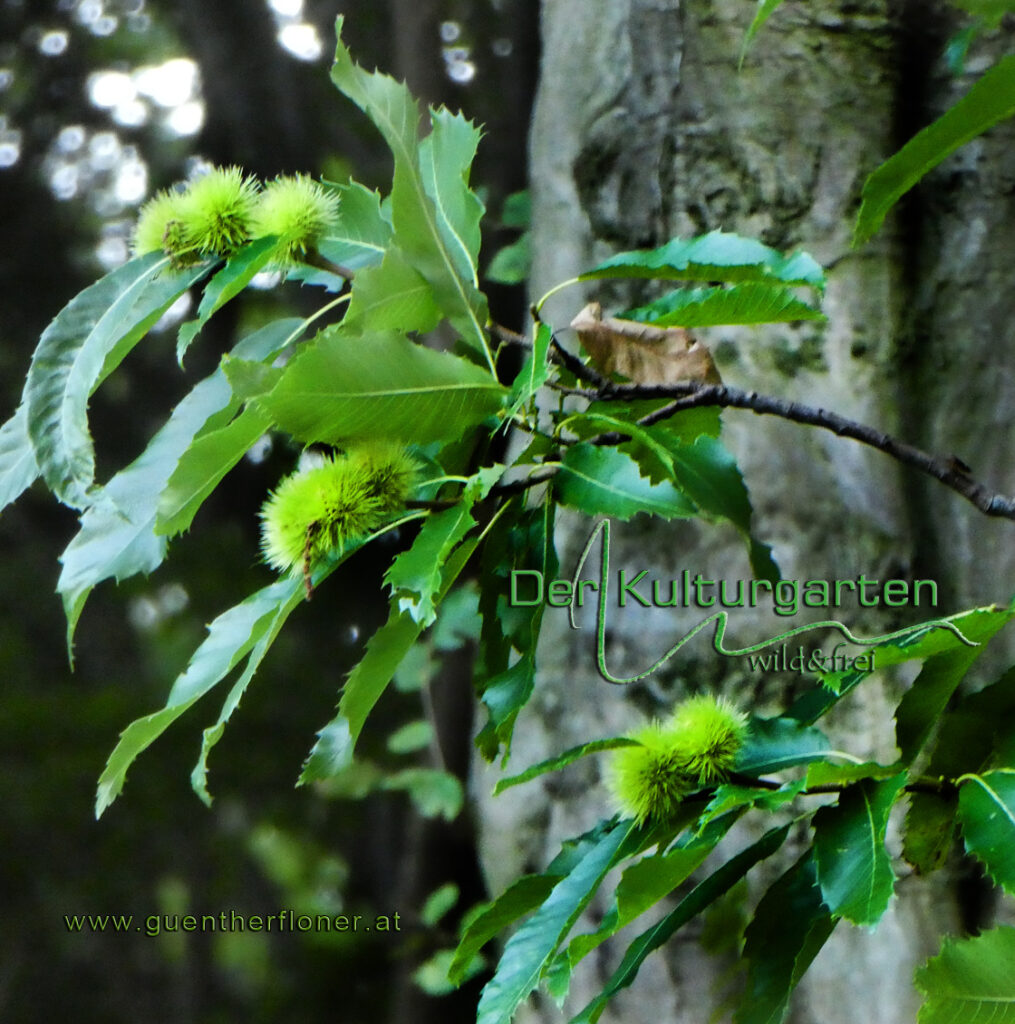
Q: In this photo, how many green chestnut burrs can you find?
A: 7